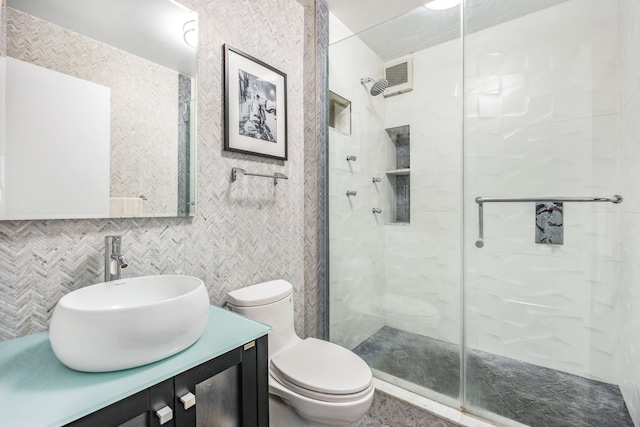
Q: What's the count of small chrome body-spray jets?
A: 4